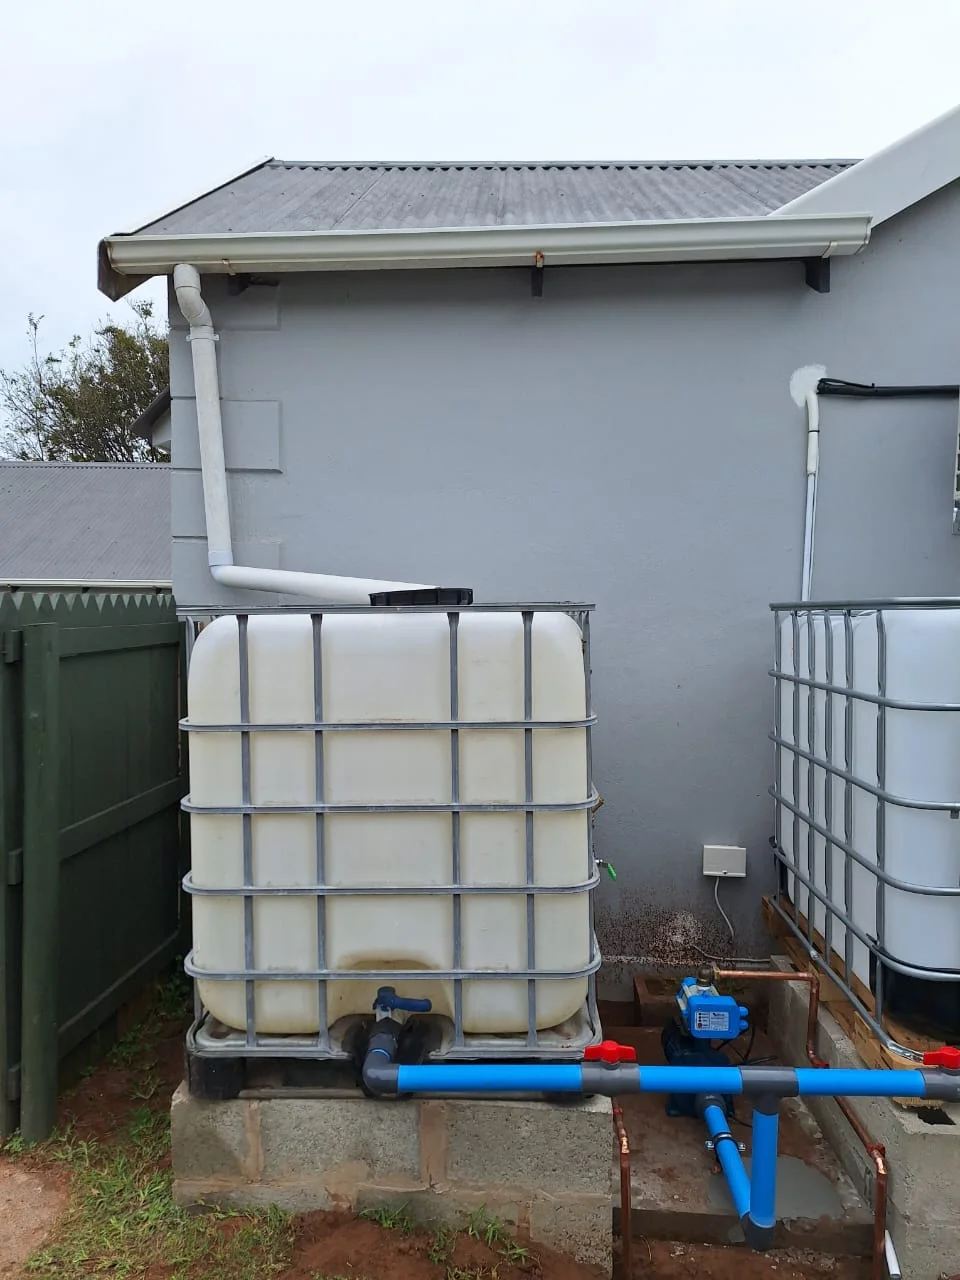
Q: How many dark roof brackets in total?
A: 3